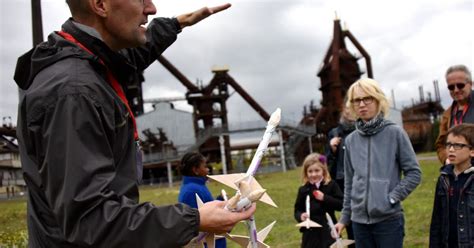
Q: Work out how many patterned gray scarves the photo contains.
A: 1